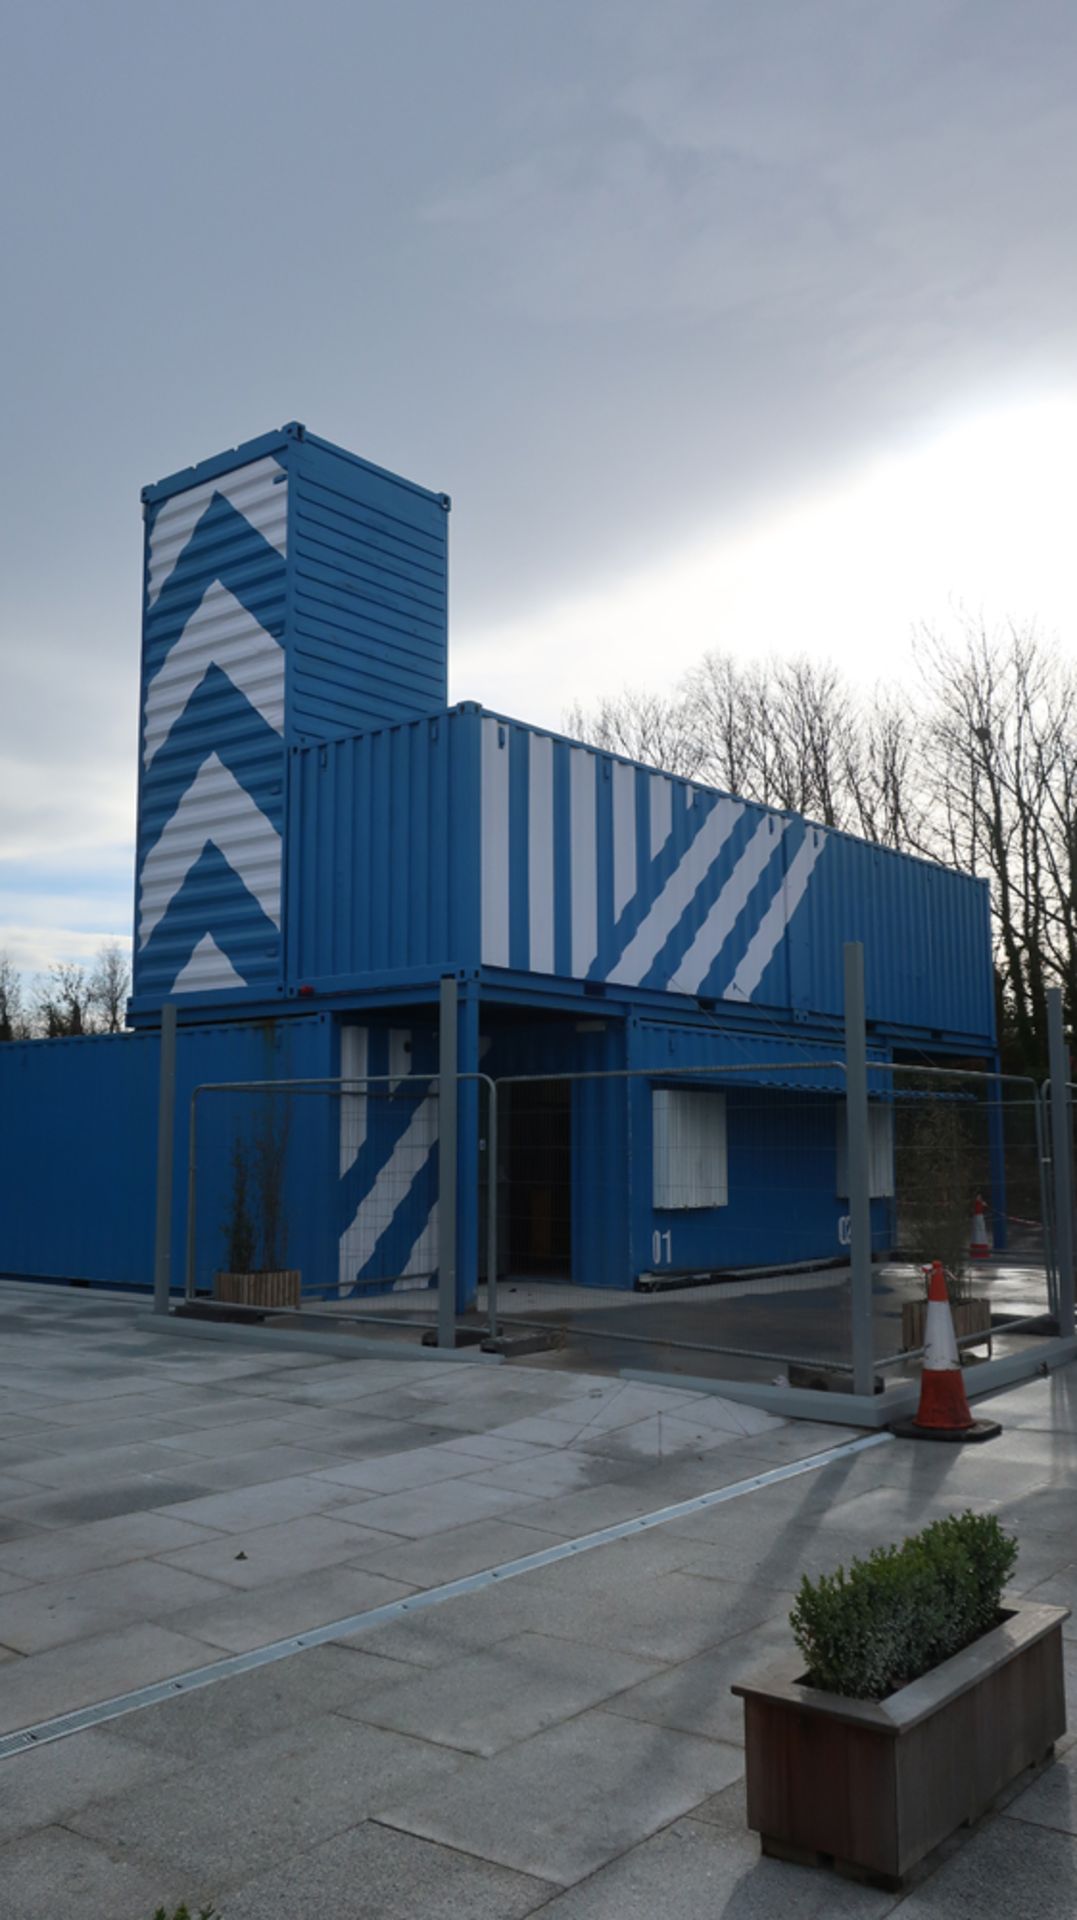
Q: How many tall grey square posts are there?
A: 4